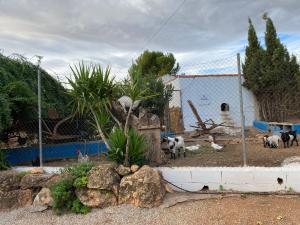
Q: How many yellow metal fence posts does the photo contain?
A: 0